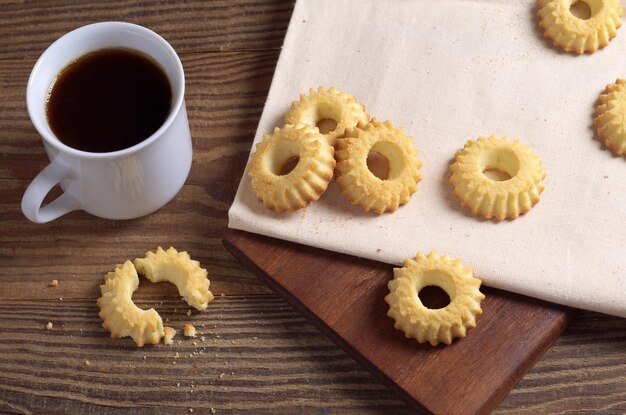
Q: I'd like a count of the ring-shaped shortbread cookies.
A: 8